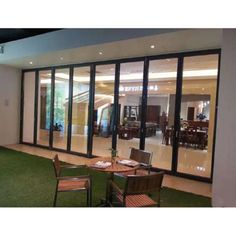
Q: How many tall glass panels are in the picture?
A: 8